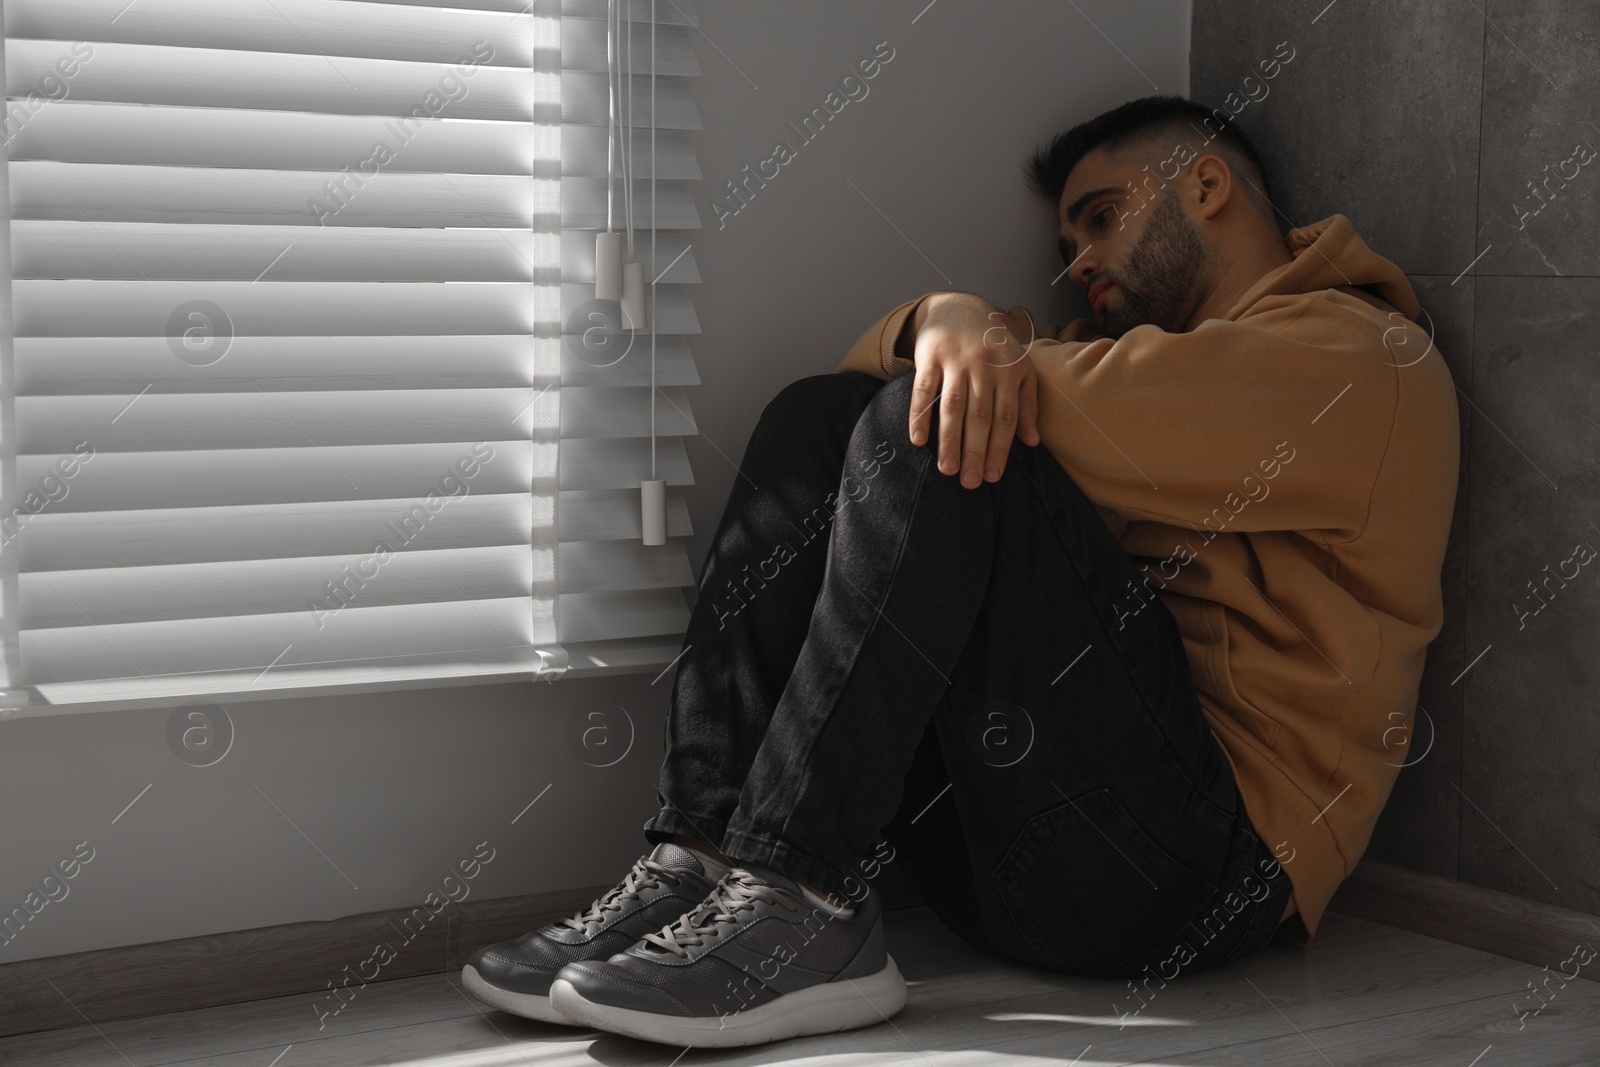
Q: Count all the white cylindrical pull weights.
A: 3